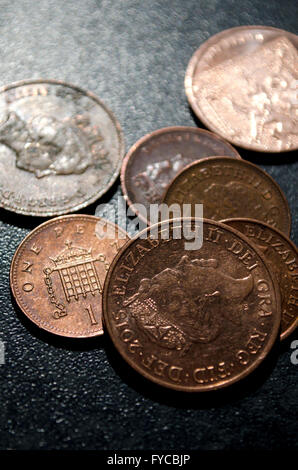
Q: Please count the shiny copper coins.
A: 6